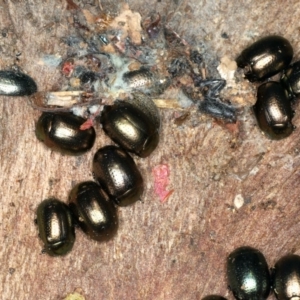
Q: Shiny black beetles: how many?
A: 12